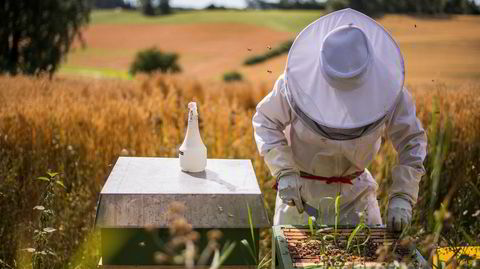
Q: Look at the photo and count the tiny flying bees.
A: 5